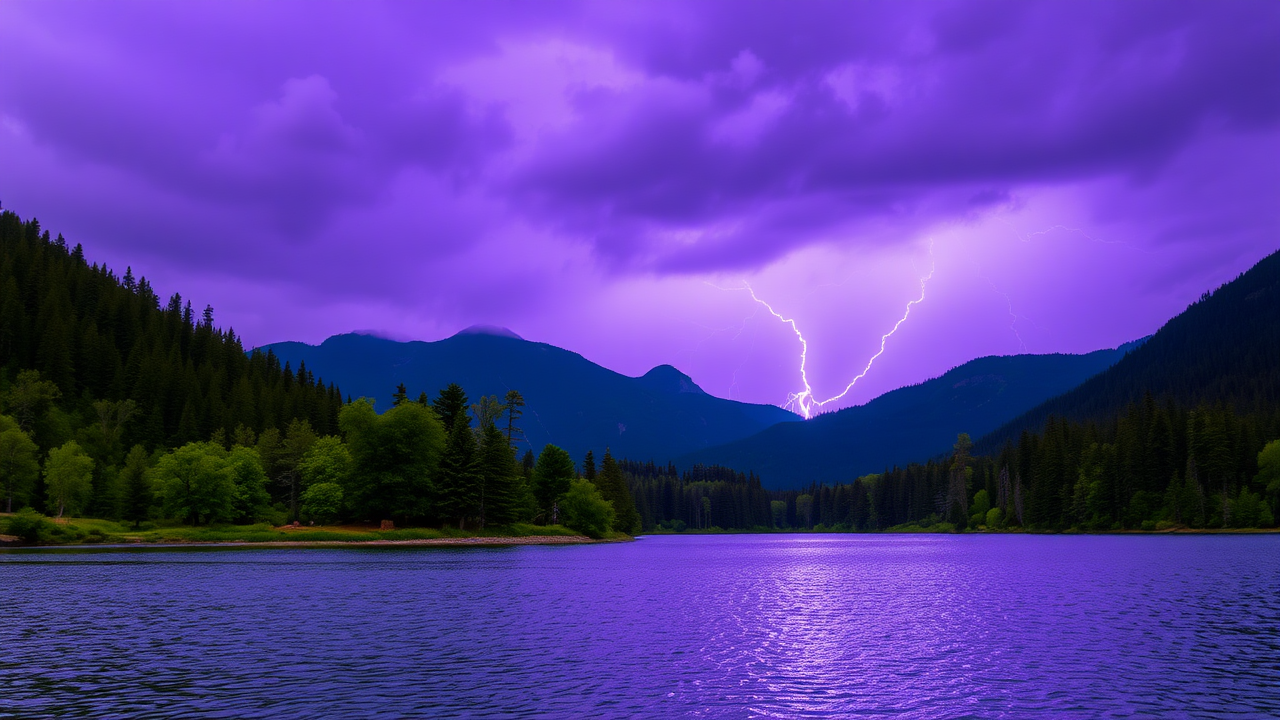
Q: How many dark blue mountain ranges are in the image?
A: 2